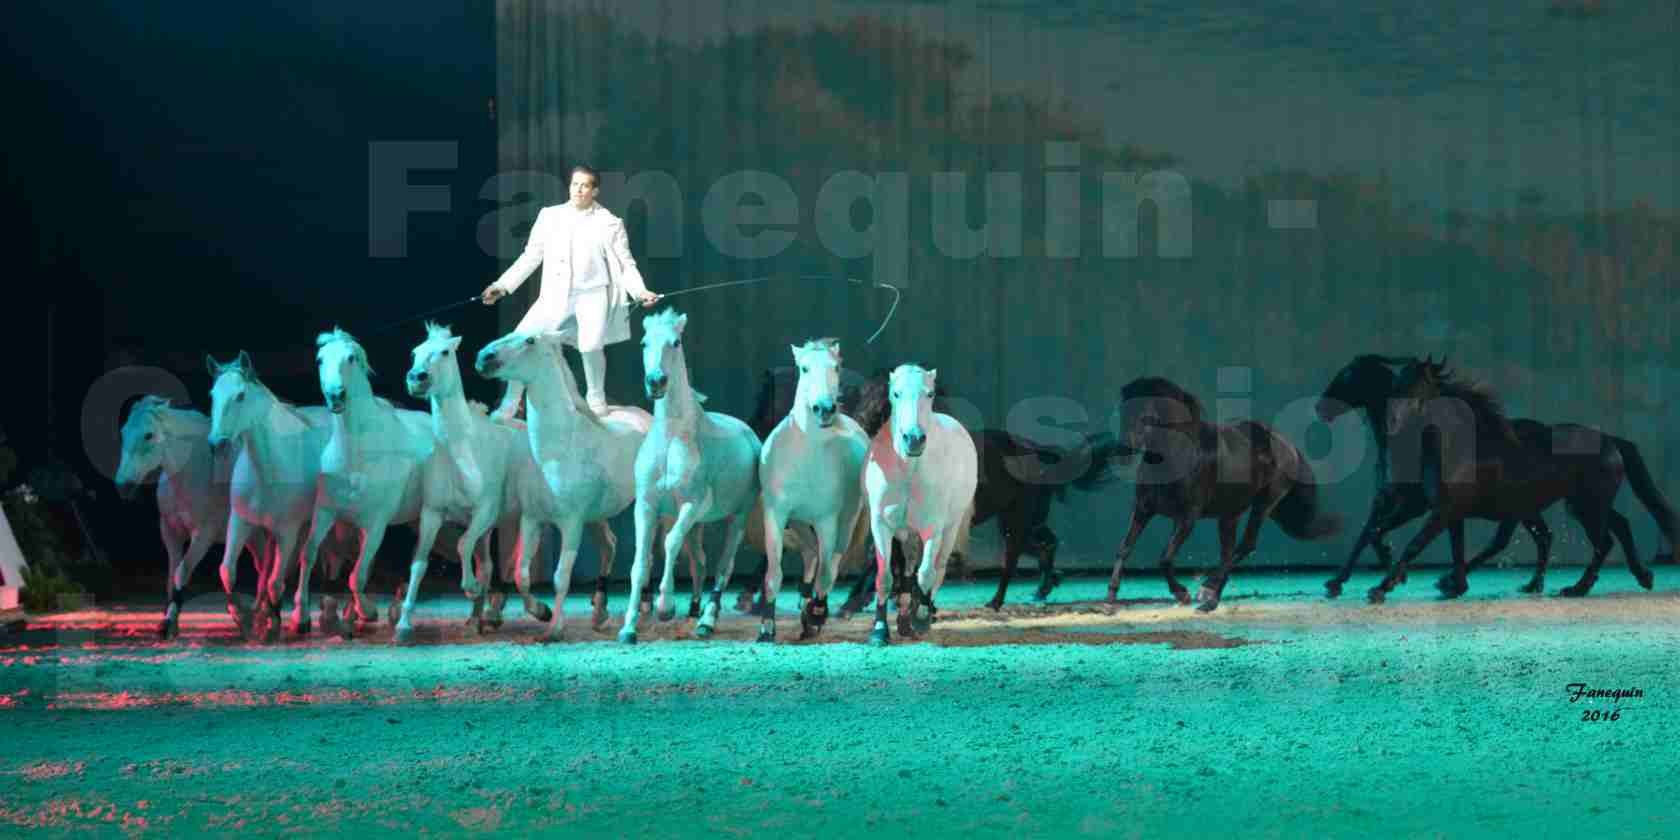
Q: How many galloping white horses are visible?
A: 8